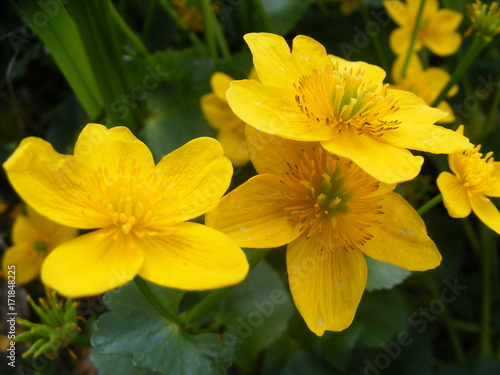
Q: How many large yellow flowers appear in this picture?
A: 3